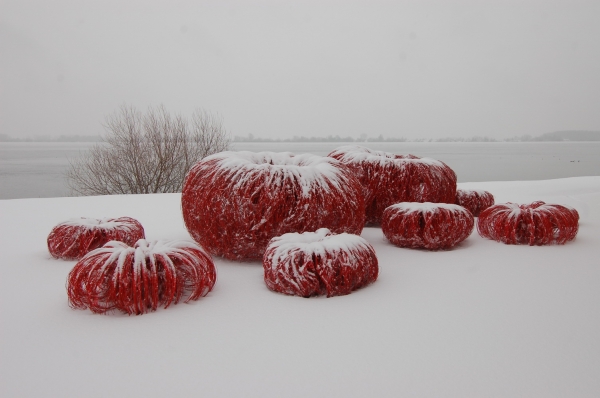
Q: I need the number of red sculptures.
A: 8